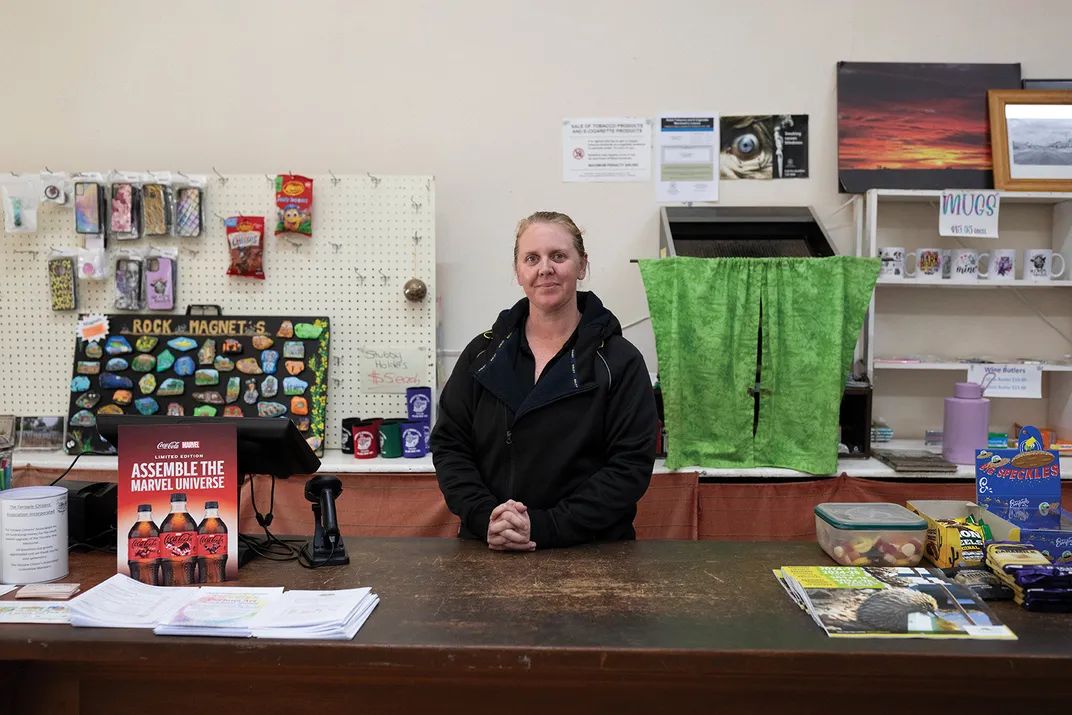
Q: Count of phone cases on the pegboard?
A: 7